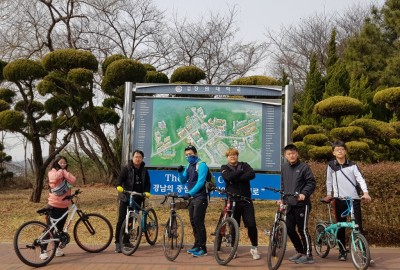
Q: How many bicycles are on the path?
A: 6